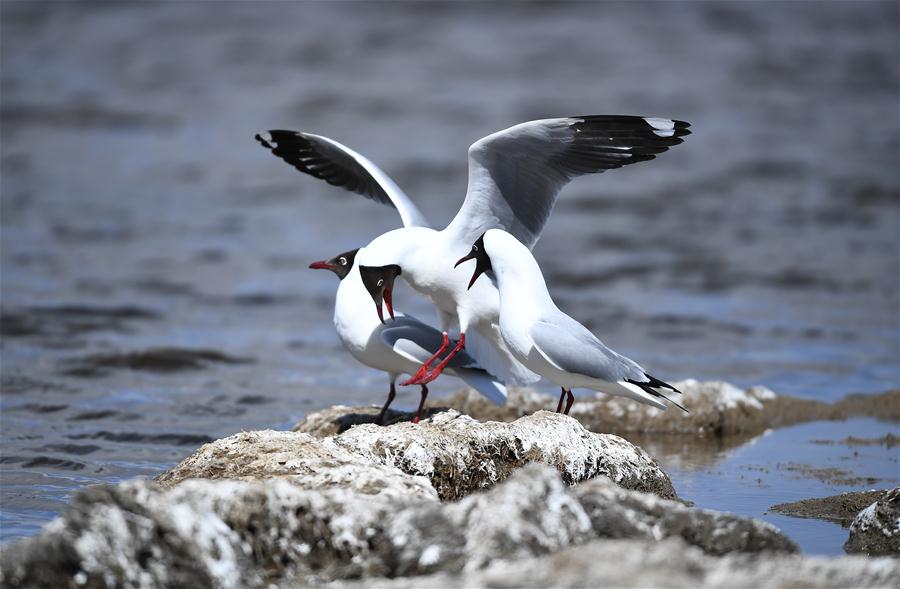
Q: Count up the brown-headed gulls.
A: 3